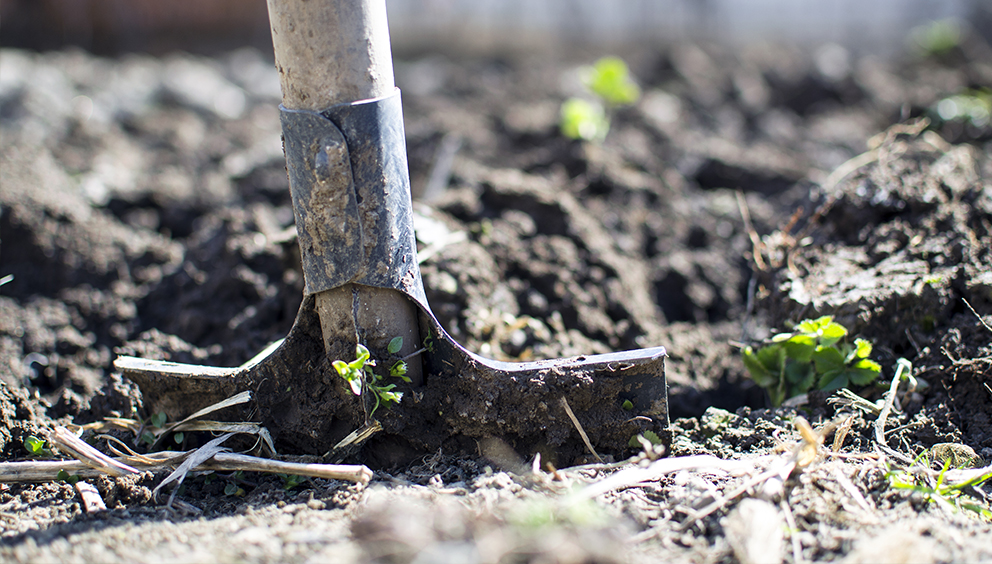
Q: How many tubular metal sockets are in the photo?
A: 1